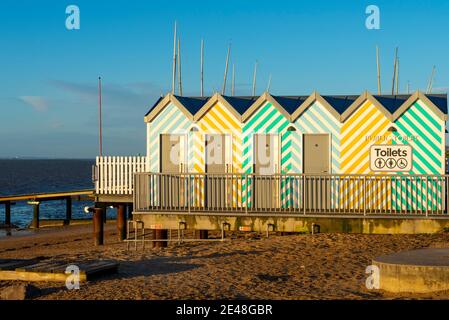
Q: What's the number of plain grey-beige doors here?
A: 4